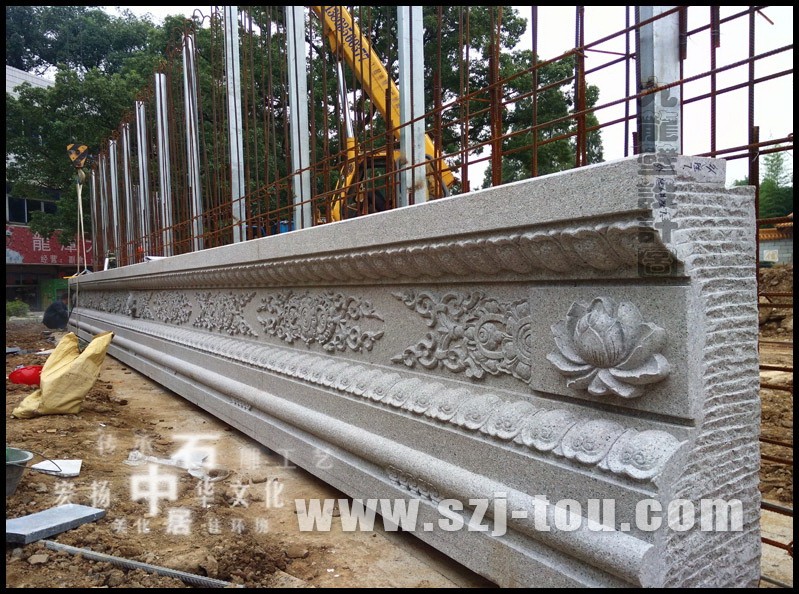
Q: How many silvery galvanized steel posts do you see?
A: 11